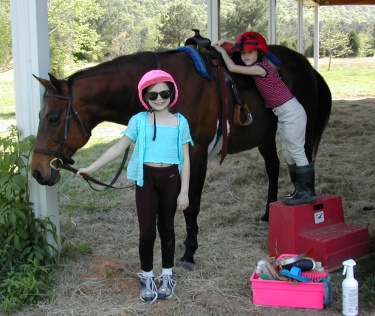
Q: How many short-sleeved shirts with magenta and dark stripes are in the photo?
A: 1